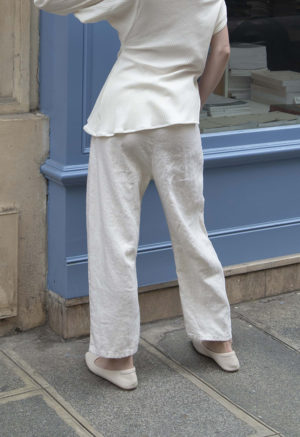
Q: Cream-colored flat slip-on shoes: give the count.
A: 2